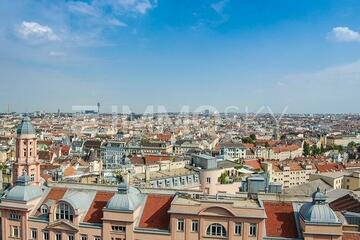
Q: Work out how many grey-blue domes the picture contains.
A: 4